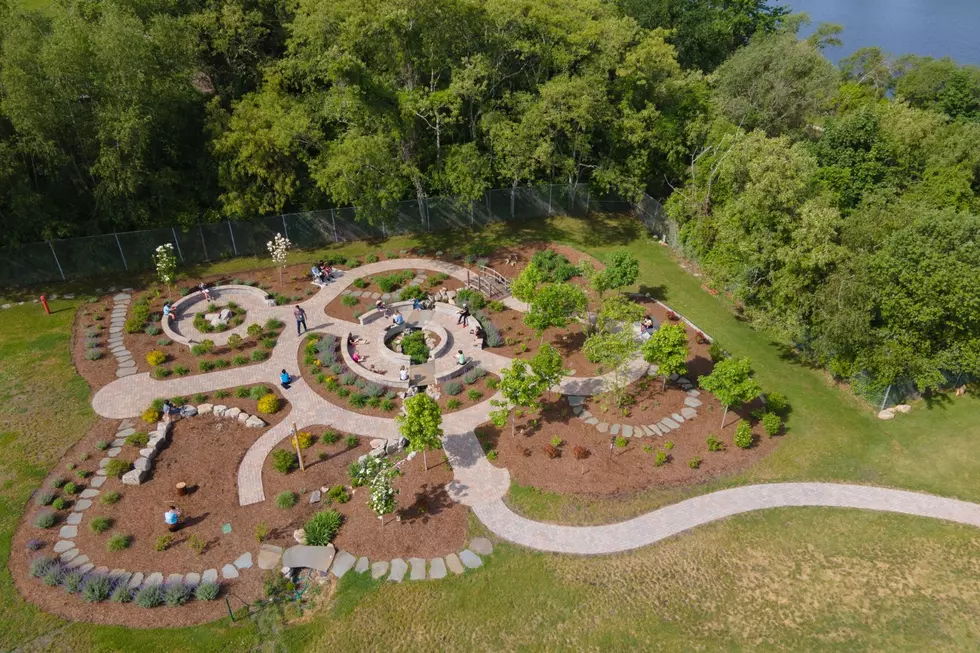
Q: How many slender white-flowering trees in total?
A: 3